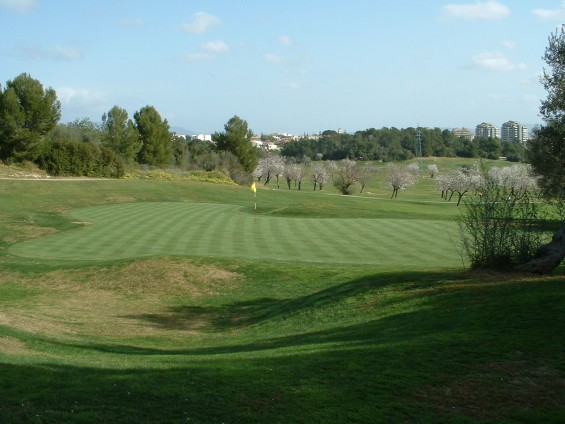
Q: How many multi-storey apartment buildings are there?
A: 3